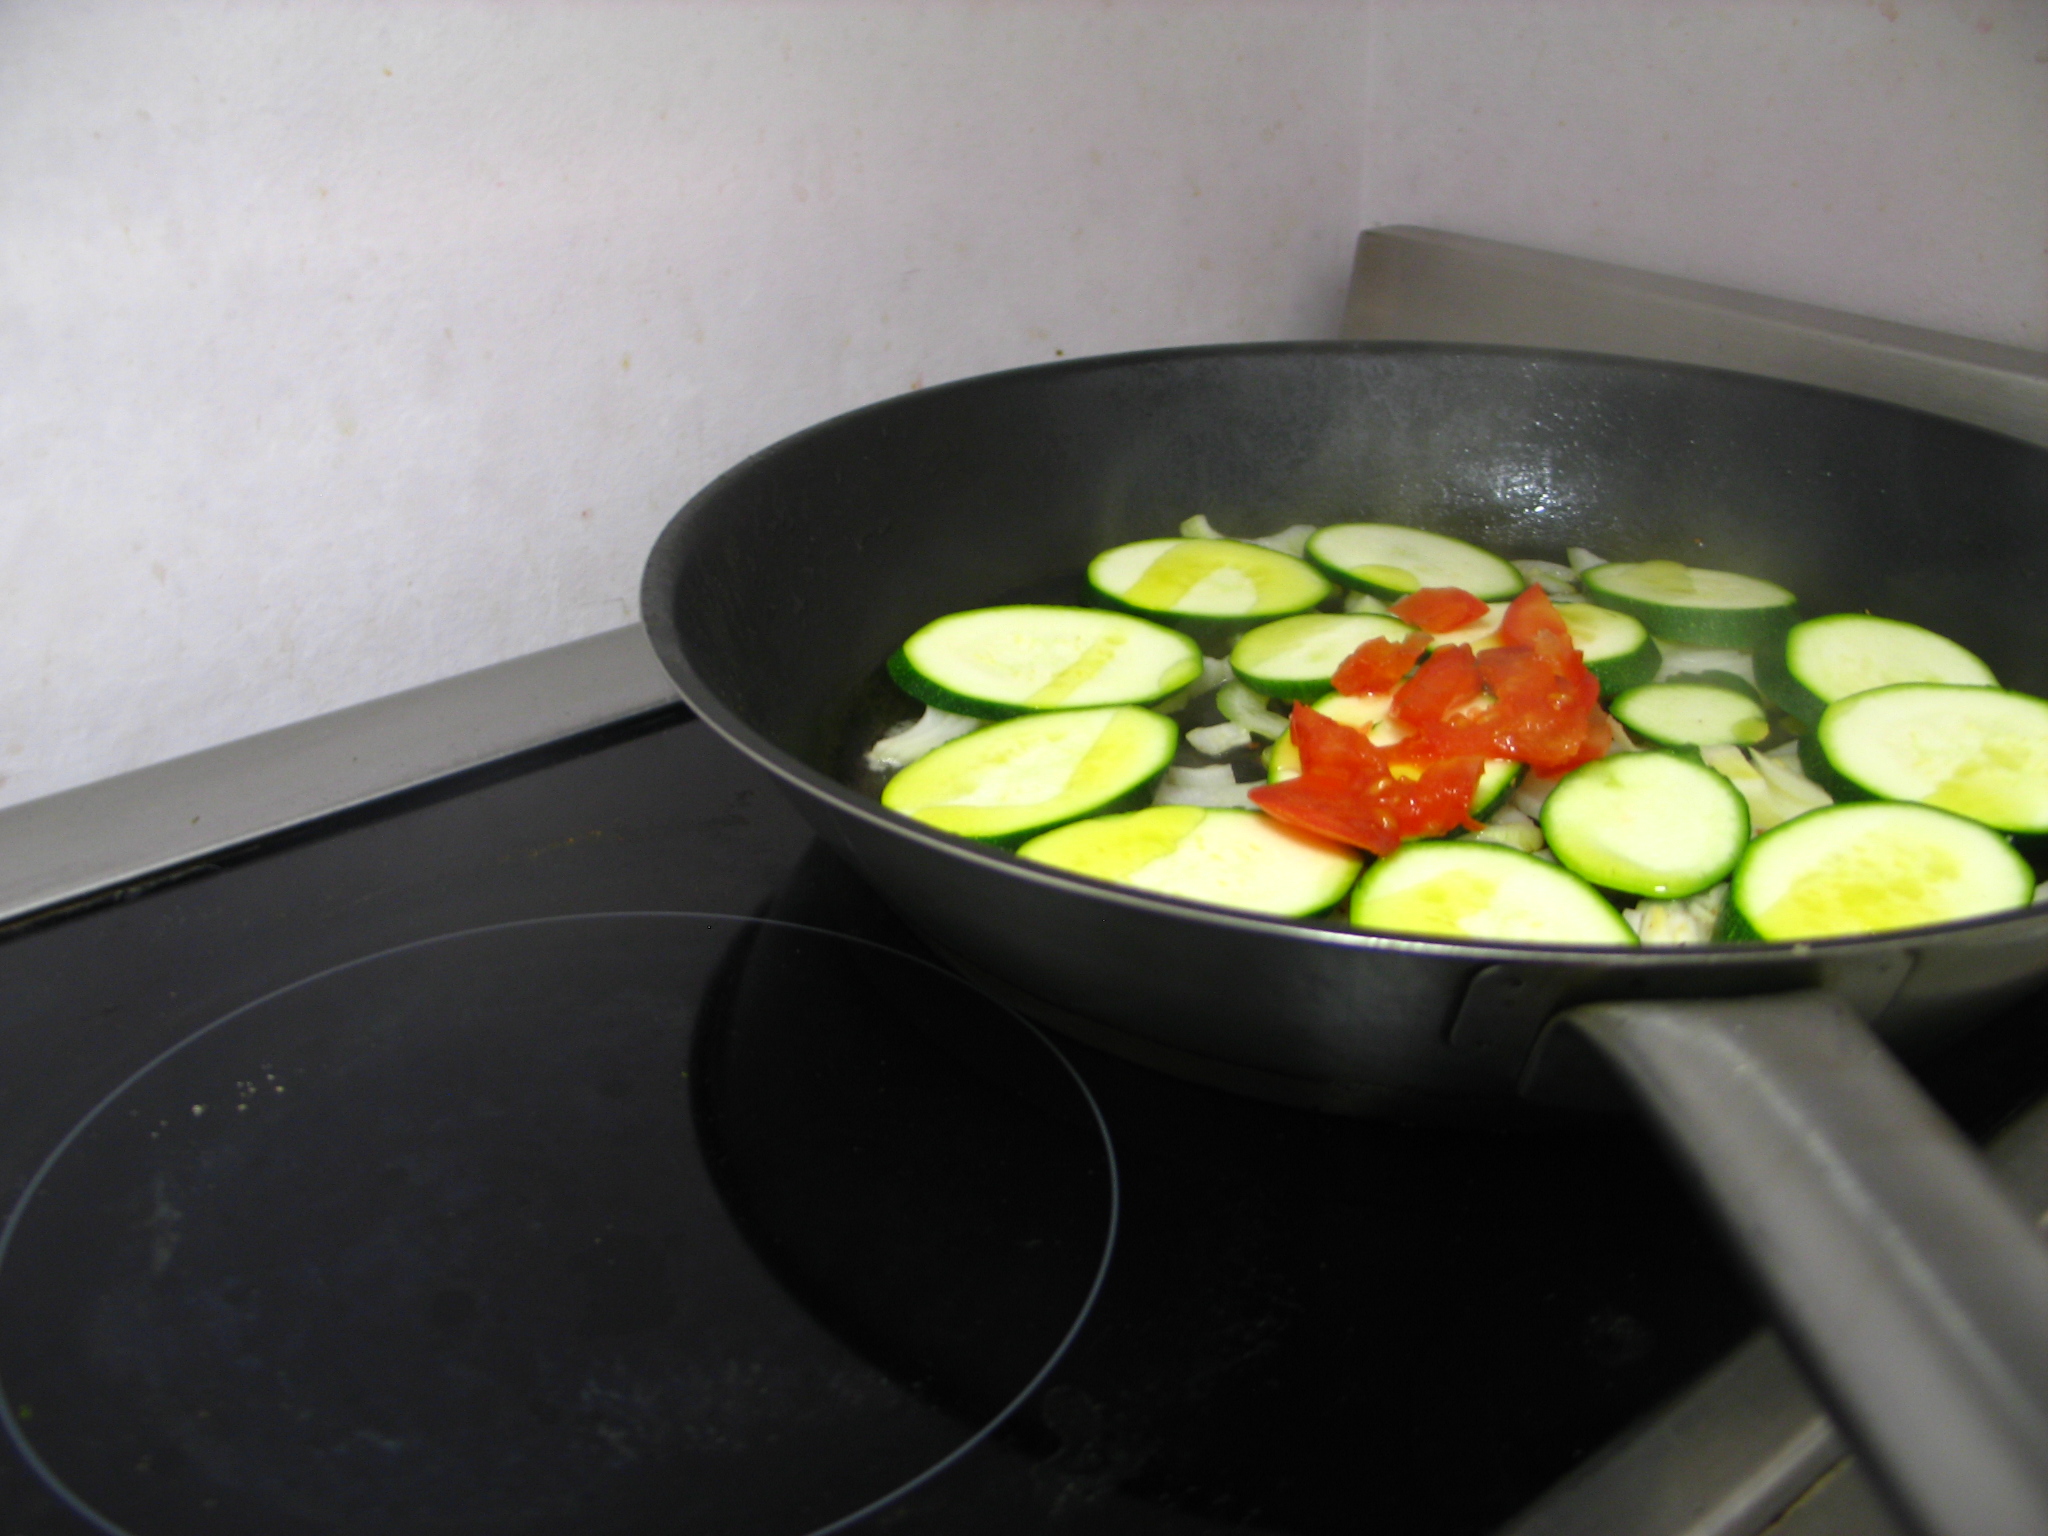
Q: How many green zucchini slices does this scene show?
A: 15